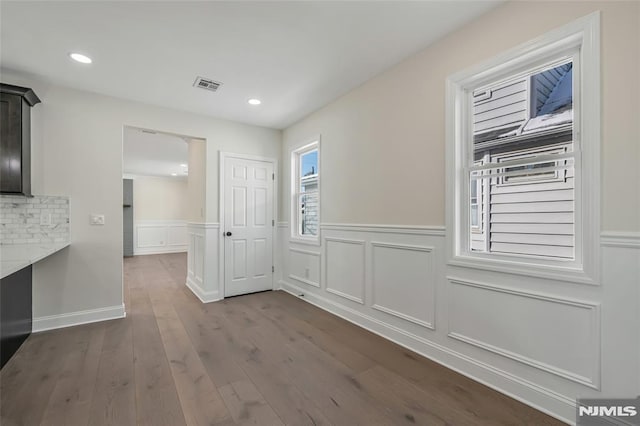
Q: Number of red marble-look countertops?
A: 0